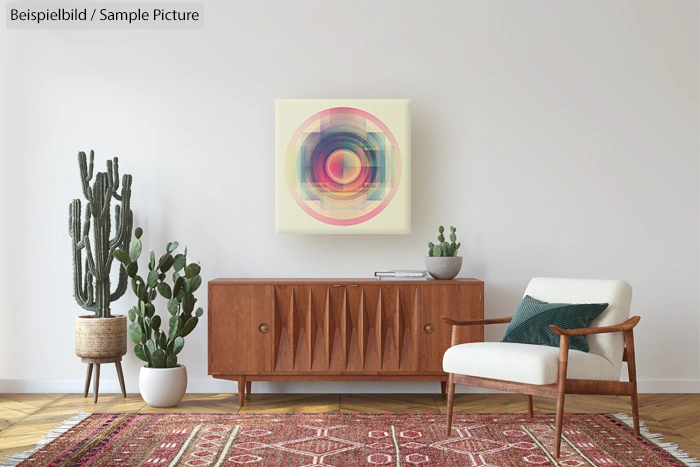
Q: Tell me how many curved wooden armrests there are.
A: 2